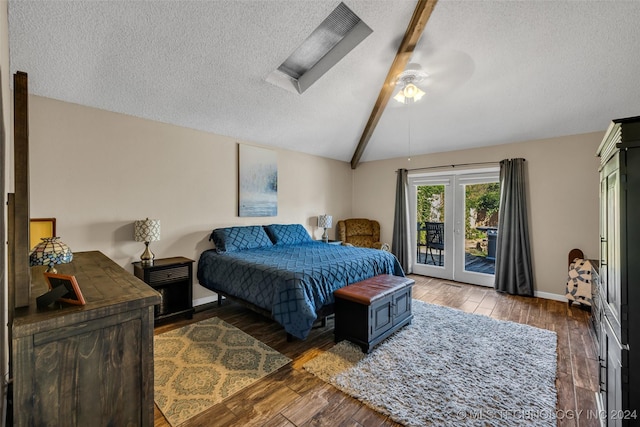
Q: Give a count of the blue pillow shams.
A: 2